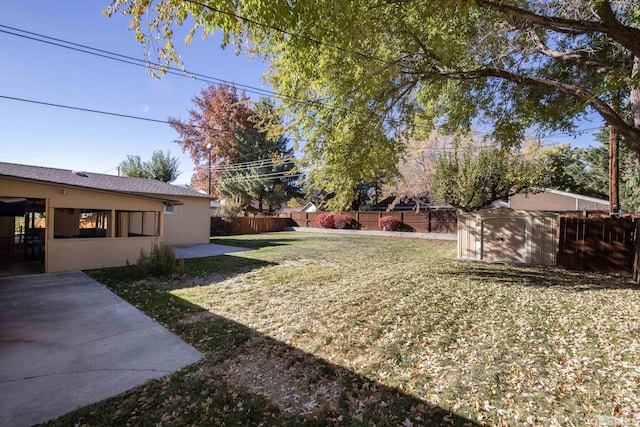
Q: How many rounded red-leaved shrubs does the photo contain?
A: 3